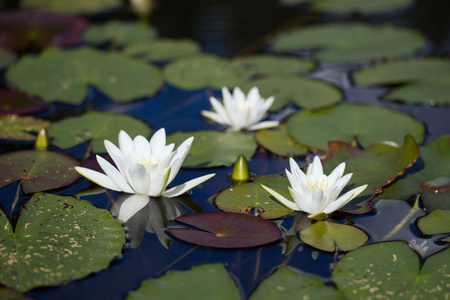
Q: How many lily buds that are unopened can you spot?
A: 2